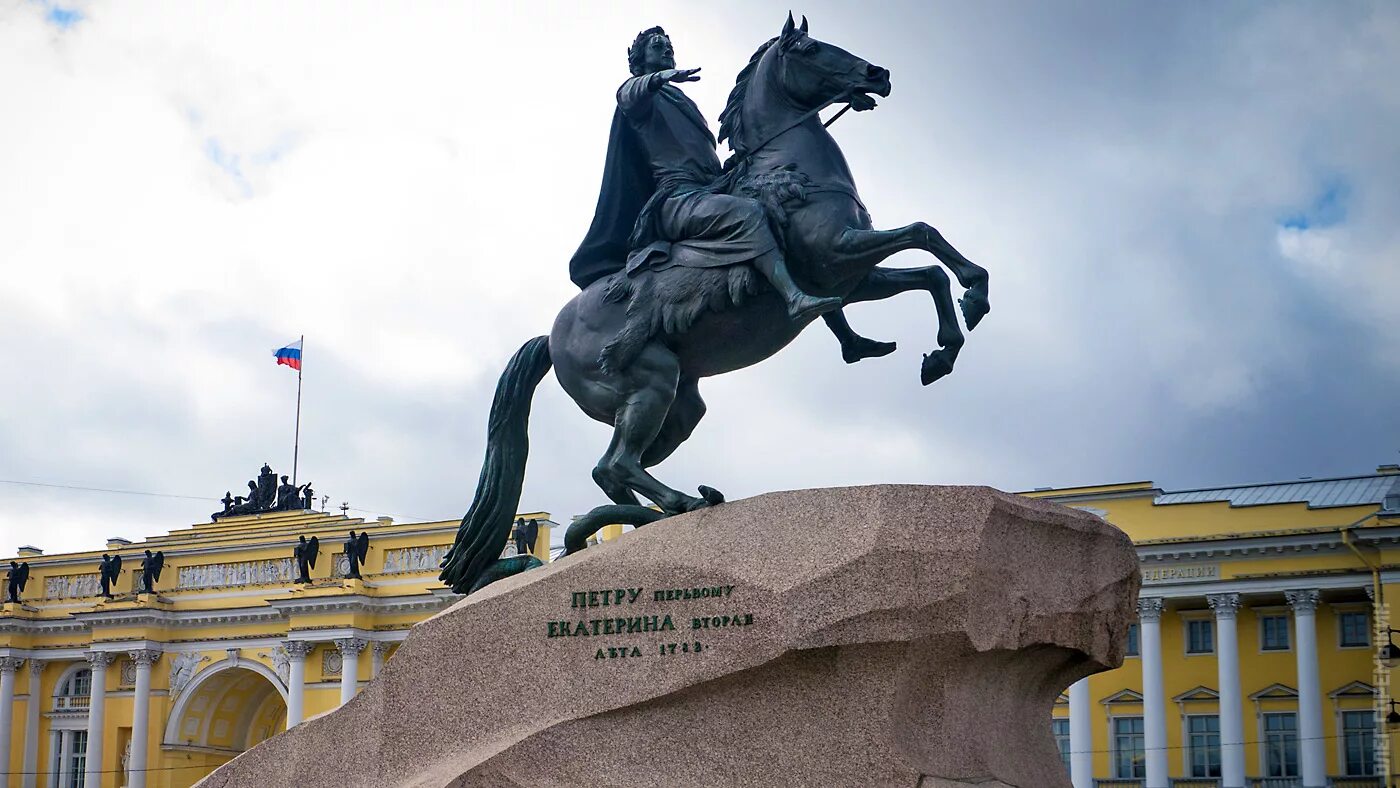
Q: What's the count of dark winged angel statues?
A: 6